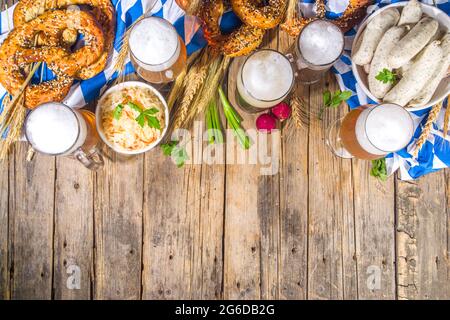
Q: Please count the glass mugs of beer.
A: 5